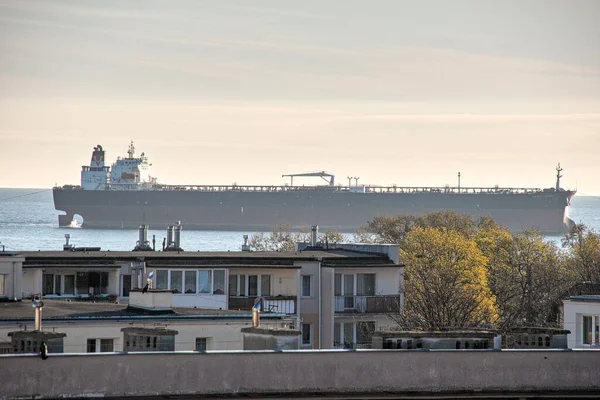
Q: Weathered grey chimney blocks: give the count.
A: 5